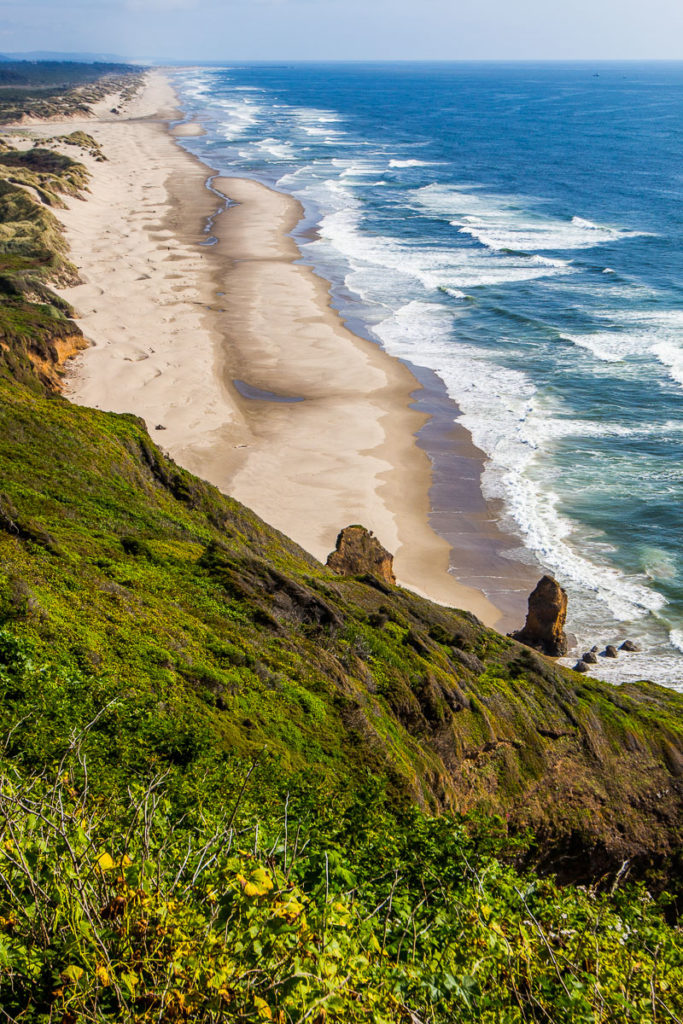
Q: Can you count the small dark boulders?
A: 5